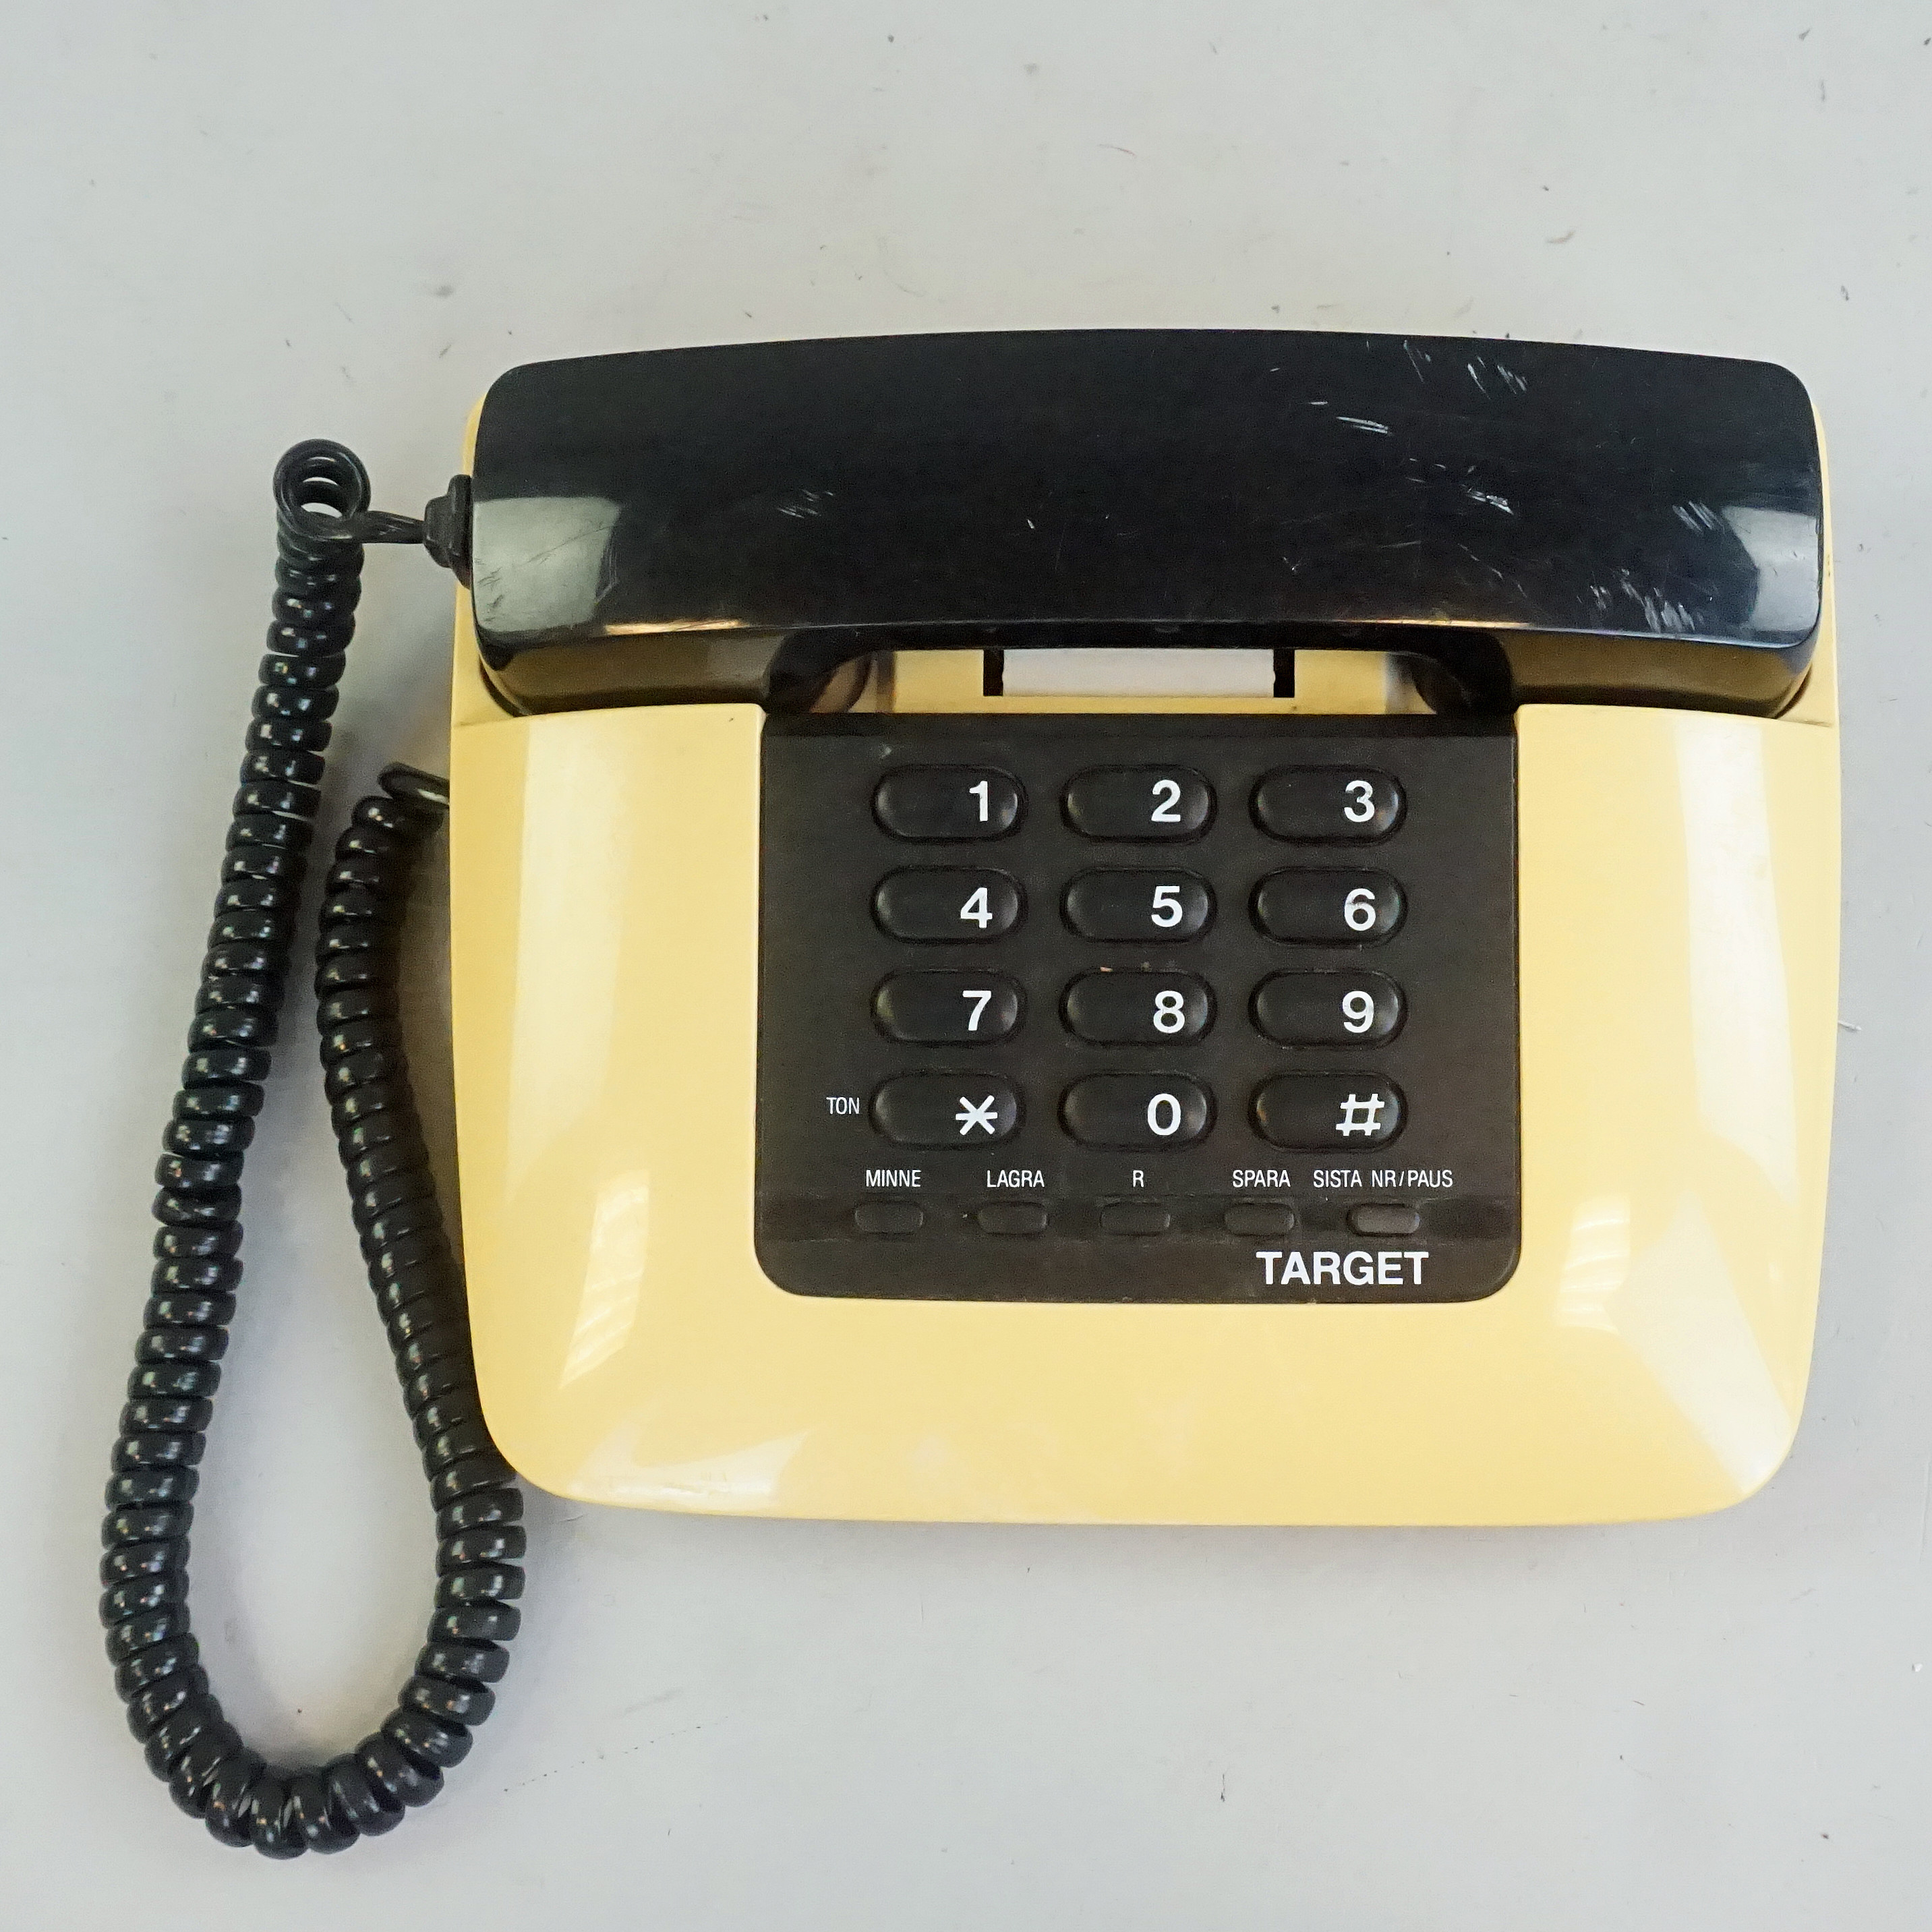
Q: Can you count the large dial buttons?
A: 12